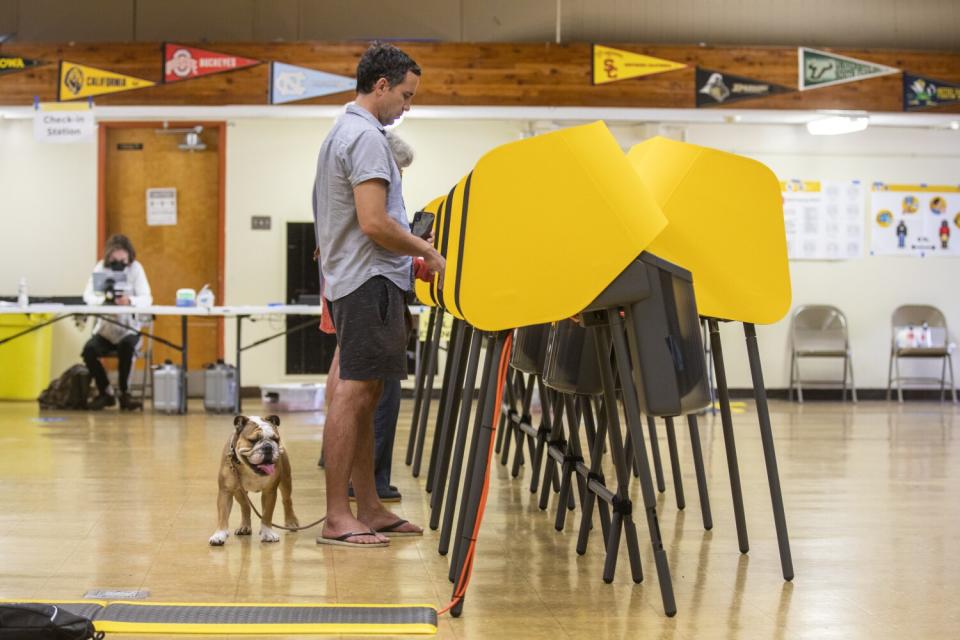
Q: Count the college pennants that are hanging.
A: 8